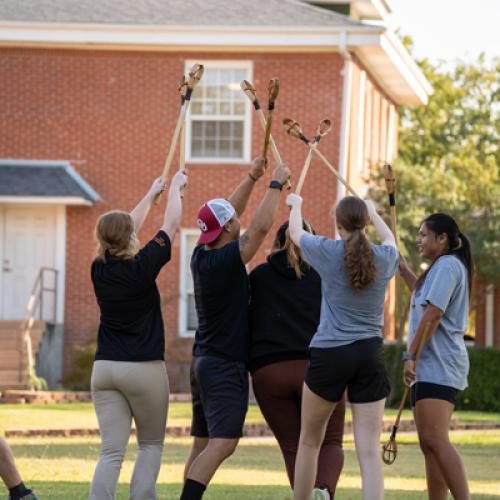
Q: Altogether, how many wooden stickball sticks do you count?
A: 8